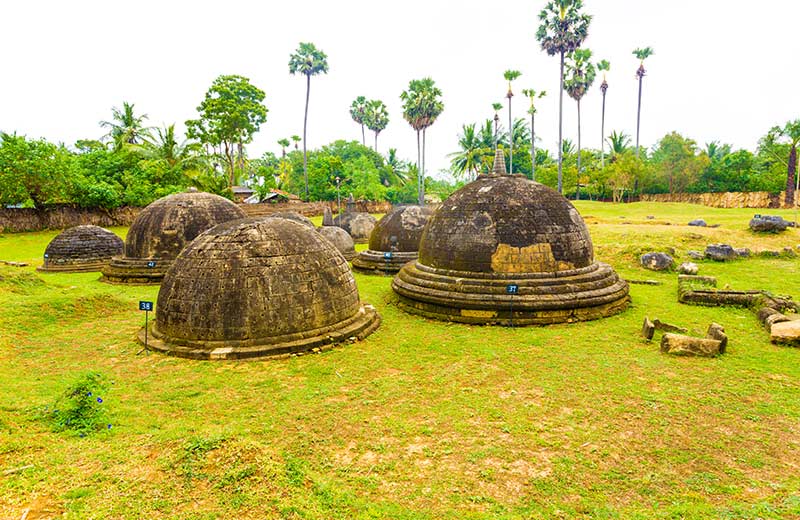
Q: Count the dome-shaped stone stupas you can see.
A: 8